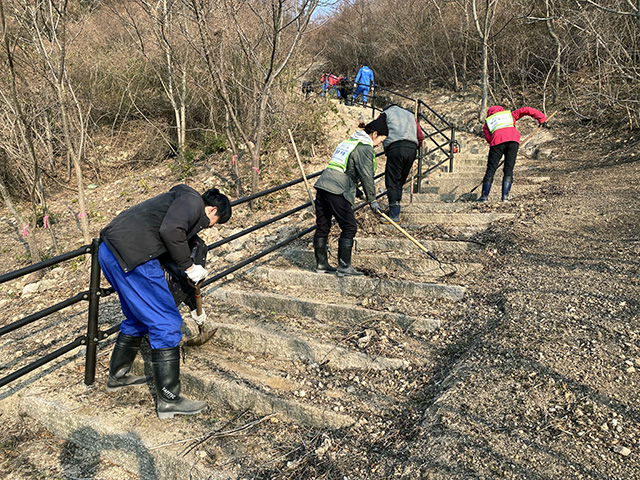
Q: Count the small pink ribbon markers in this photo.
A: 5